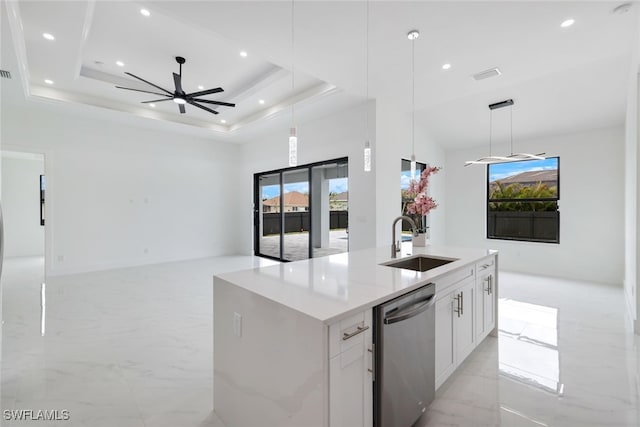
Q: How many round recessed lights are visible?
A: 11